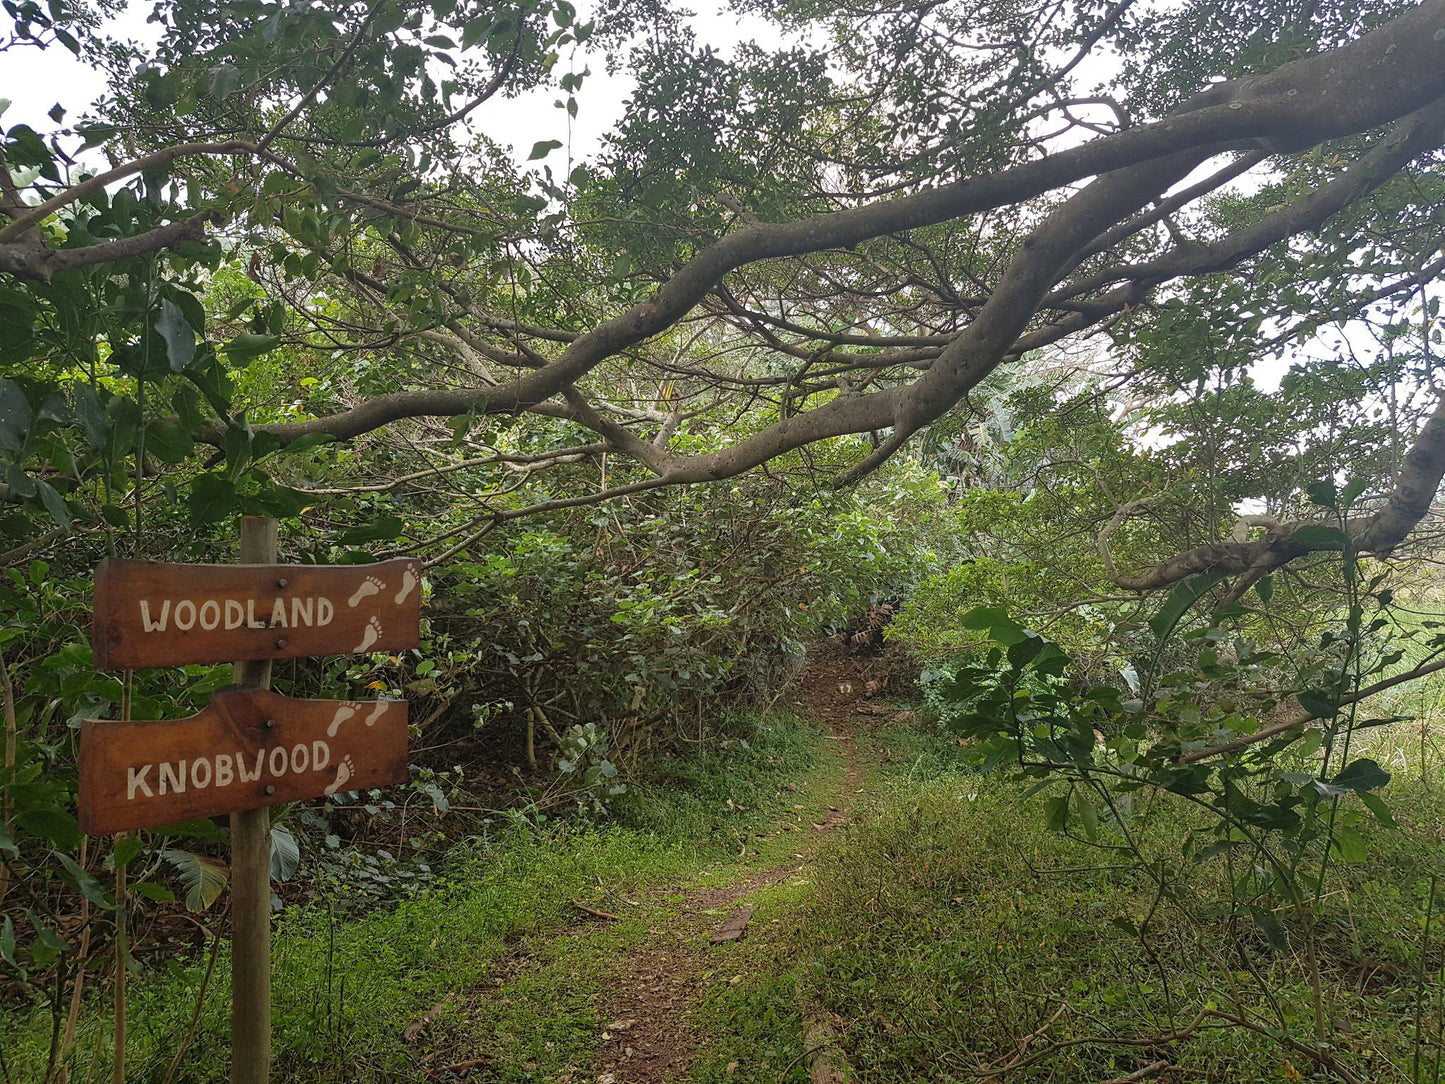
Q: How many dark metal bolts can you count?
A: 4